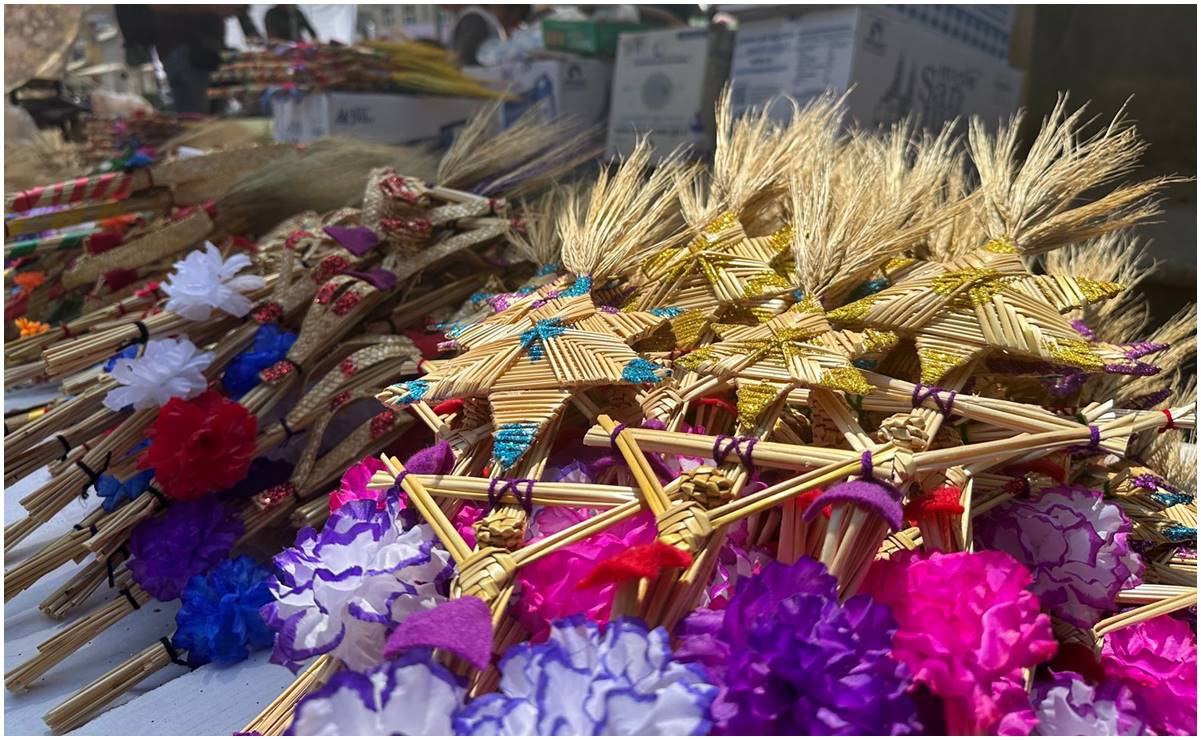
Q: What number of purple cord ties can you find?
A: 7